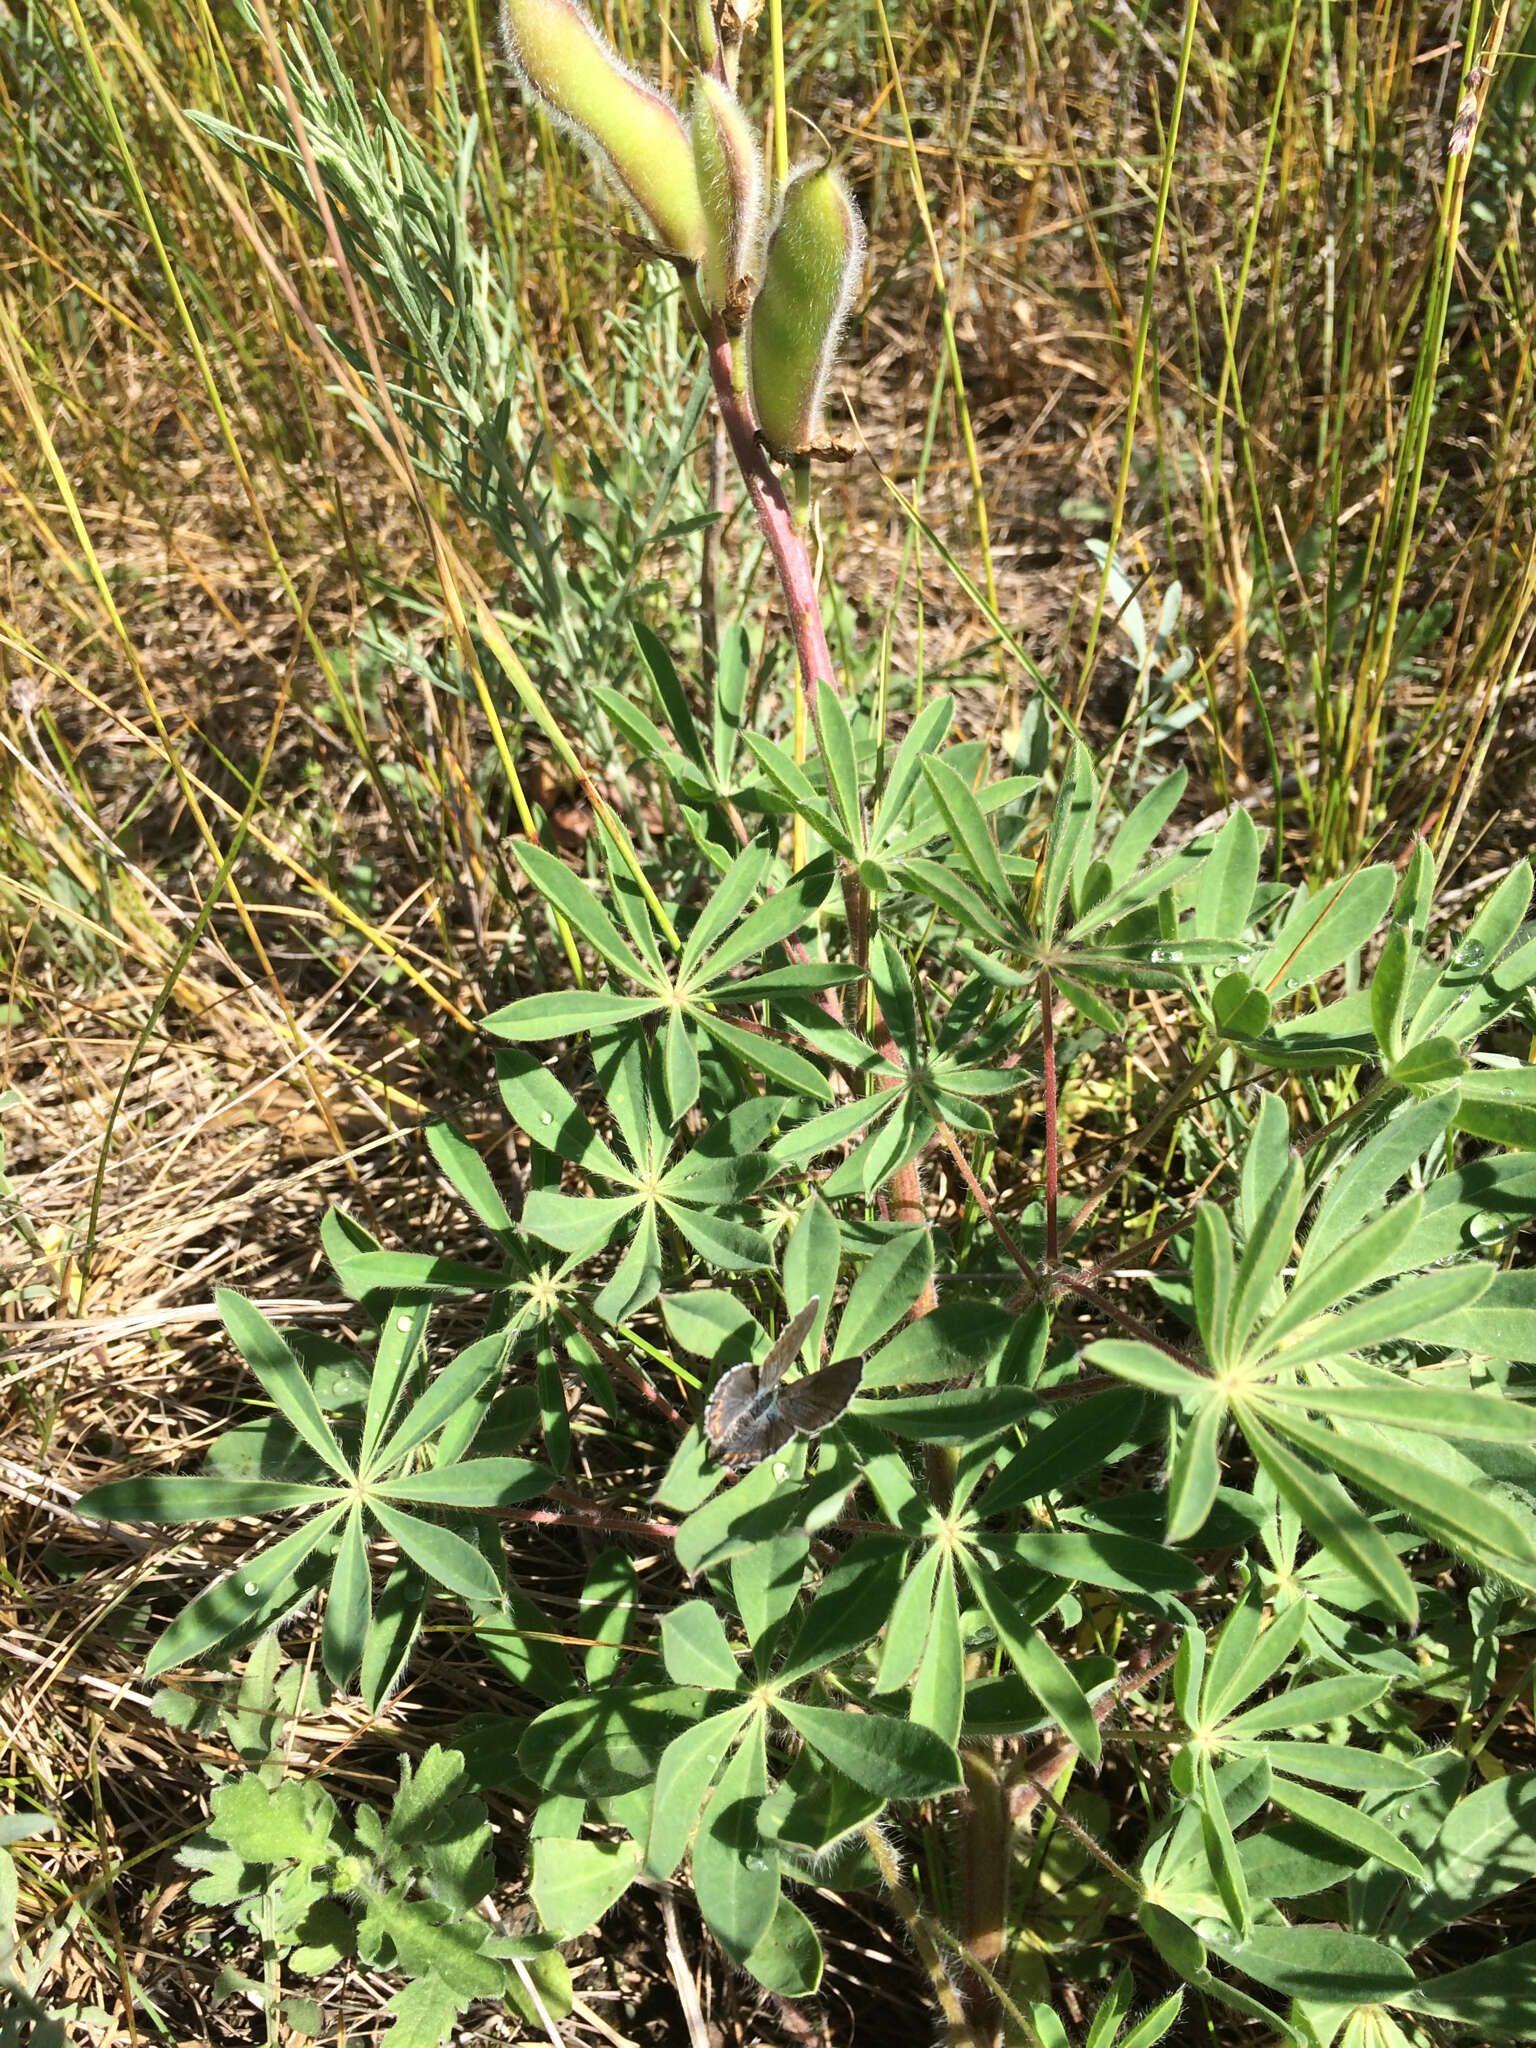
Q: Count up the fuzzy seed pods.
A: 3